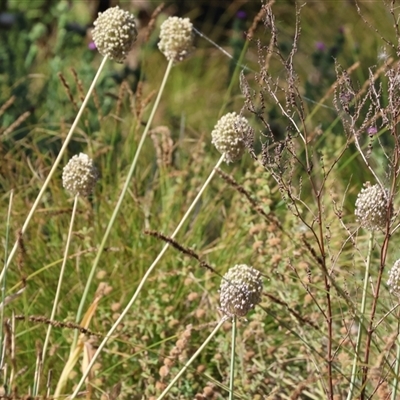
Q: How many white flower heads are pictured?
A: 7